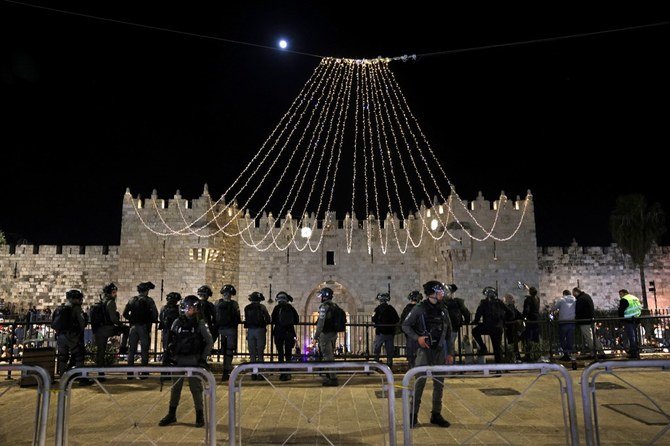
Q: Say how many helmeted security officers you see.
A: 15